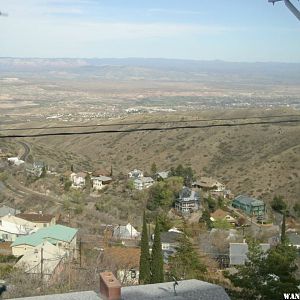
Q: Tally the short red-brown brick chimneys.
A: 1